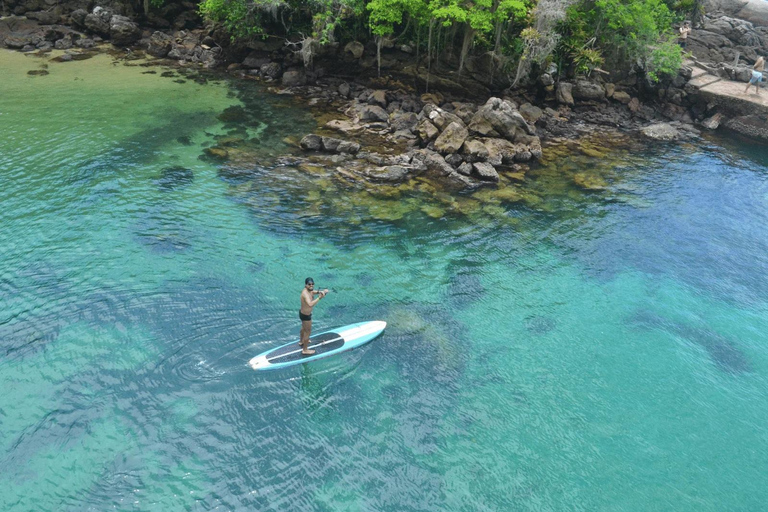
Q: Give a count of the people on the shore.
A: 2